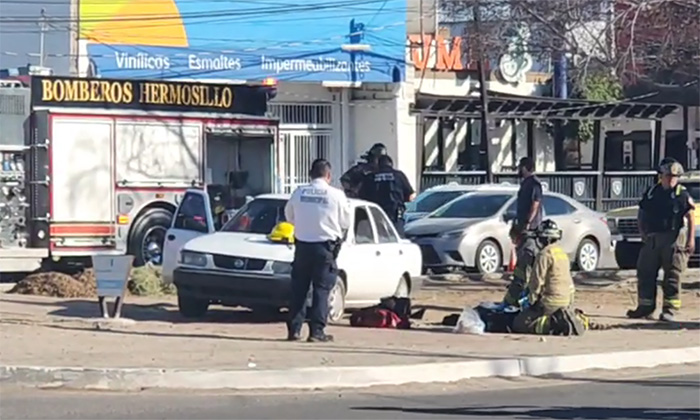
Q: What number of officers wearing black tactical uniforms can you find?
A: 2